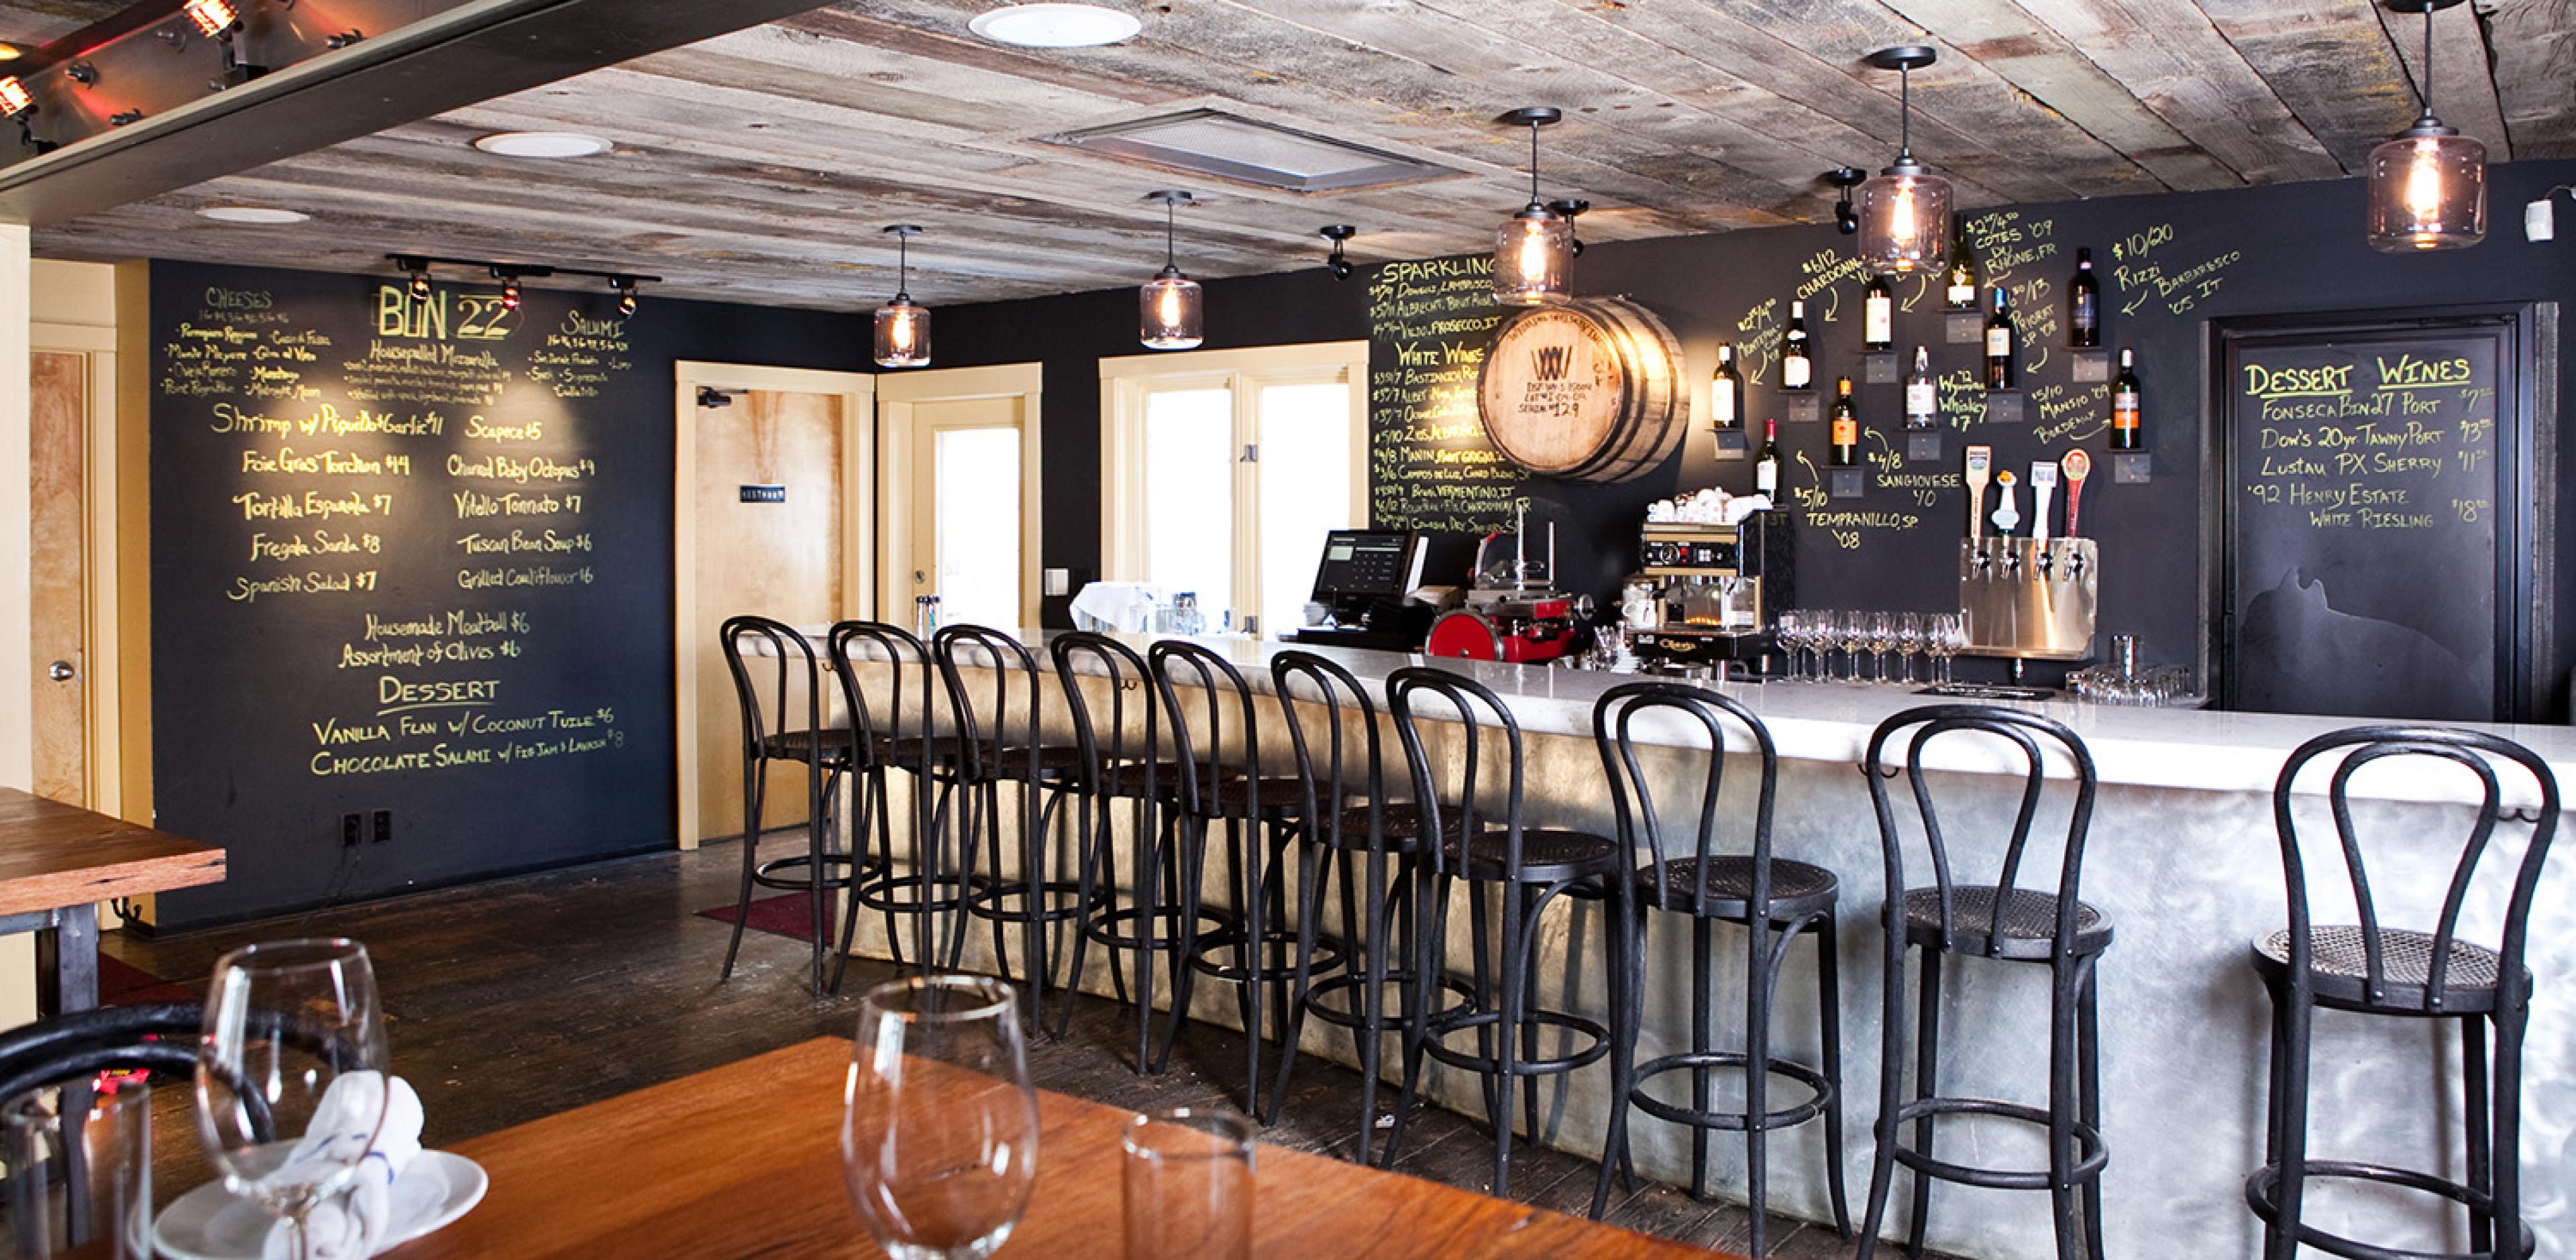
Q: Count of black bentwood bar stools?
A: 10